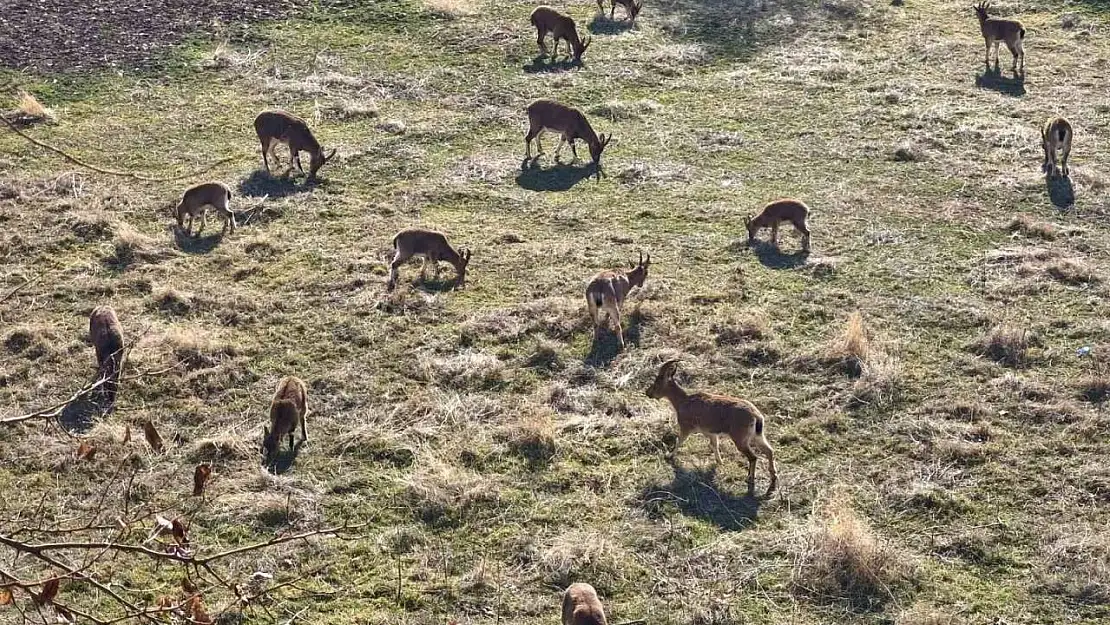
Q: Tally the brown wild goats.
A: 14